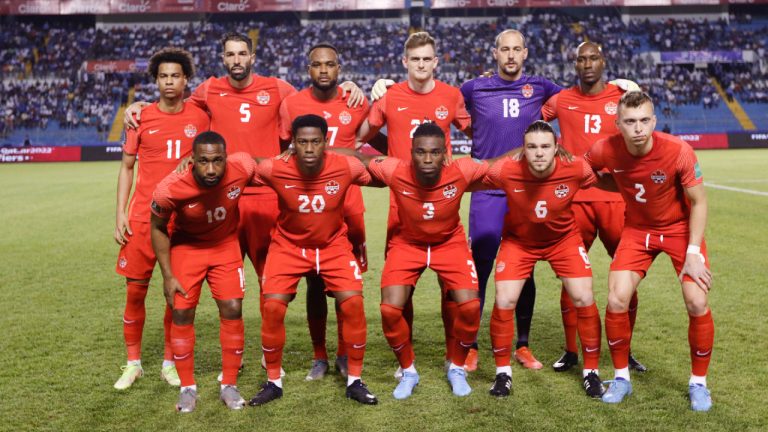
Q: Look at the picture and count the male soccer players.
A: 11